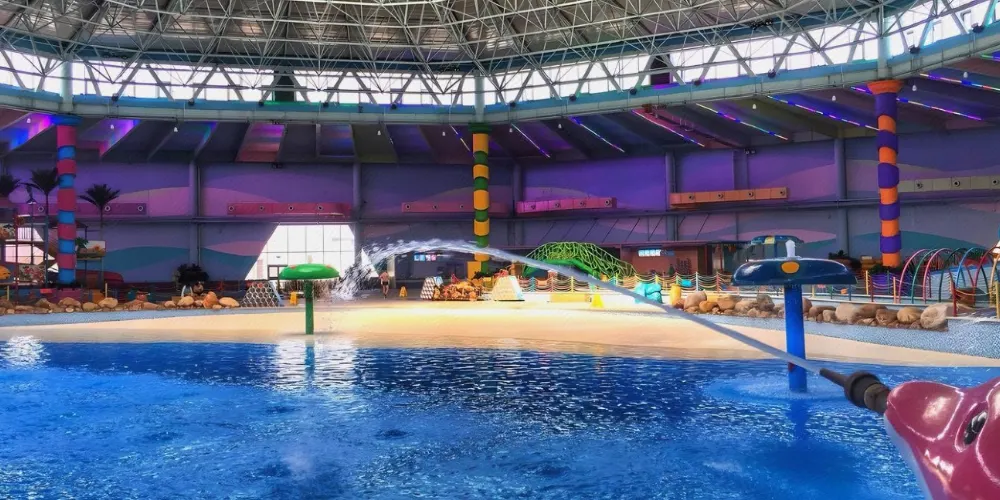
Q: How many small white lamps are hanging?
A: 11